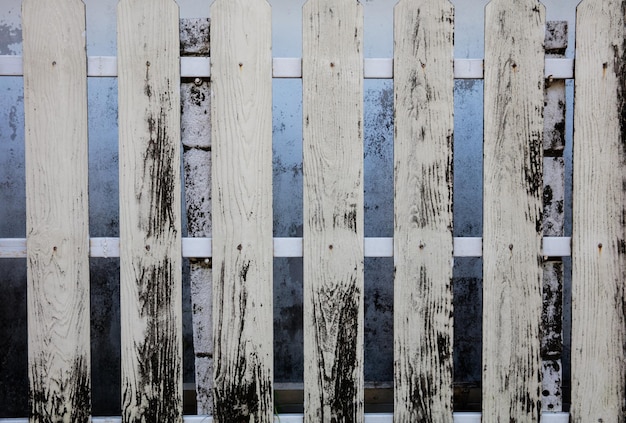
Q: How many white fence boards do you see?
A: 7